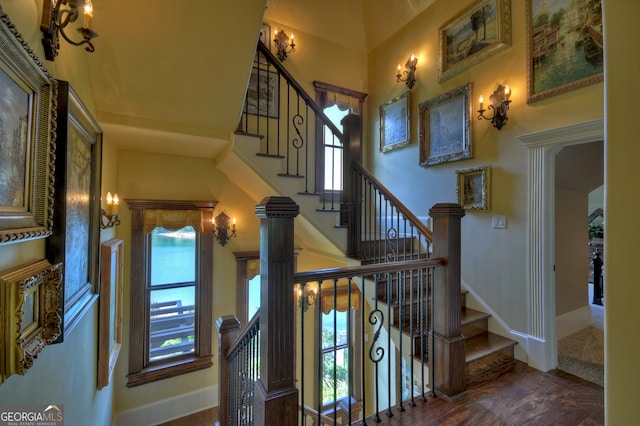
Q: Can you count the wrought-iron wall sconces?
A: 7